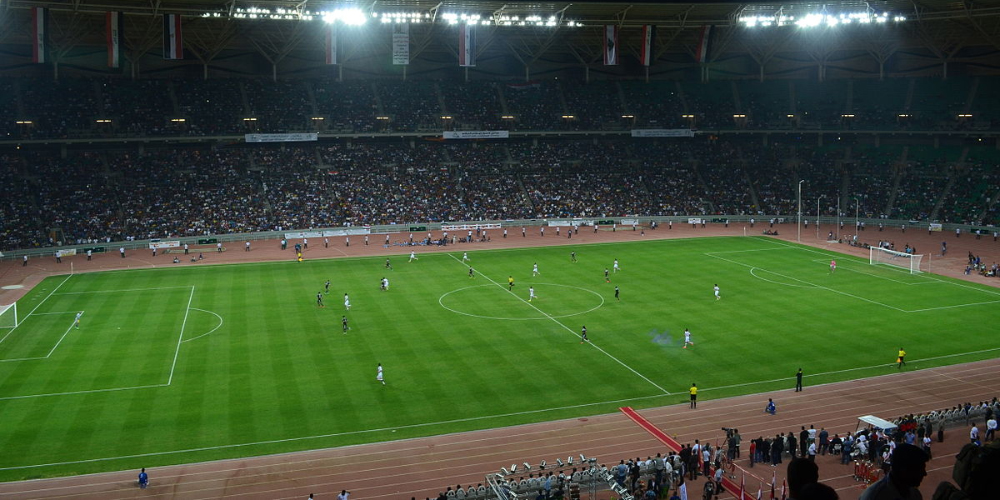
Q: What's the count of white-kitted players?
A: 10